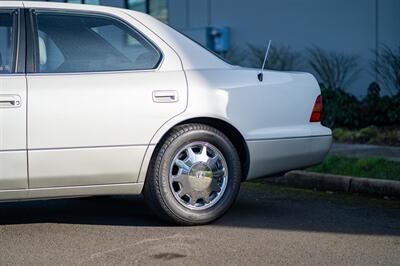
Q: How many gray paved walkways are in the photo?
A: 1